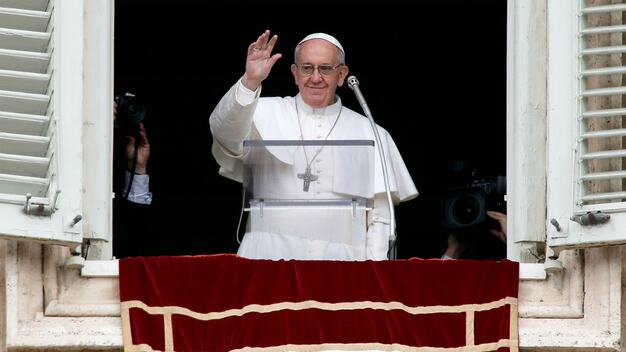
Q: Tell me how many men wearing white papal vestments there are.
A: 1